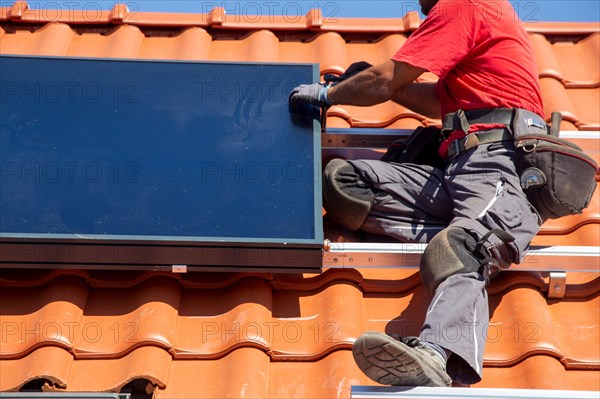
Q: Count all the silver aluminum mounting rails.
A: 3